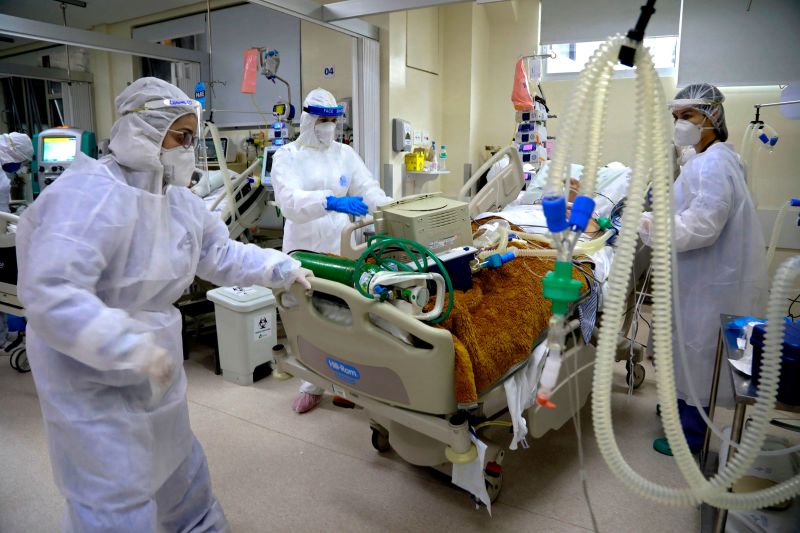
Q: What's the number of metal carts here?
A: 1